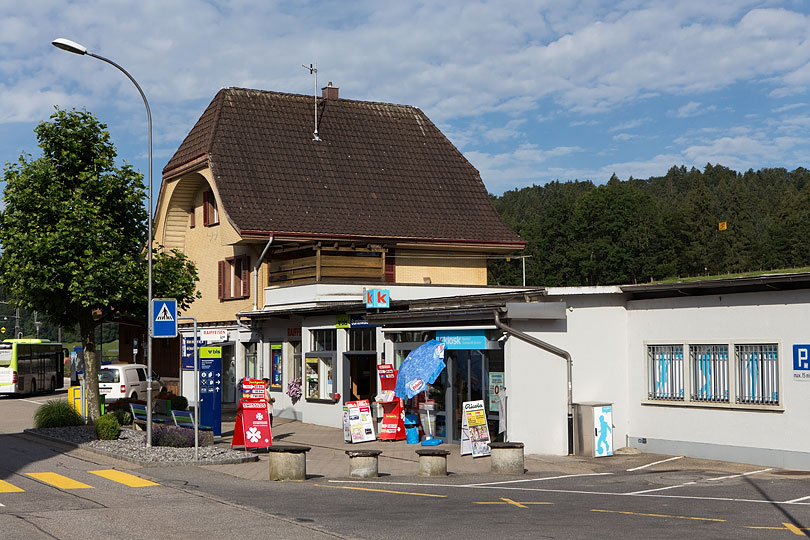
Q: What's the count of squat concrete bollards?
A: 4